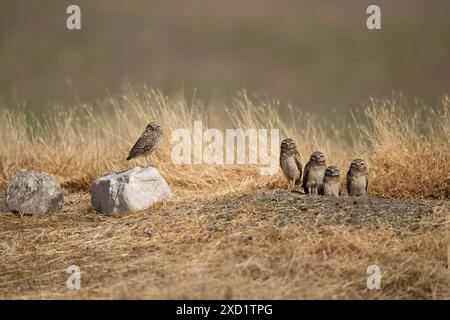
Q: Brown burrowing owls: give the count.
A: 5